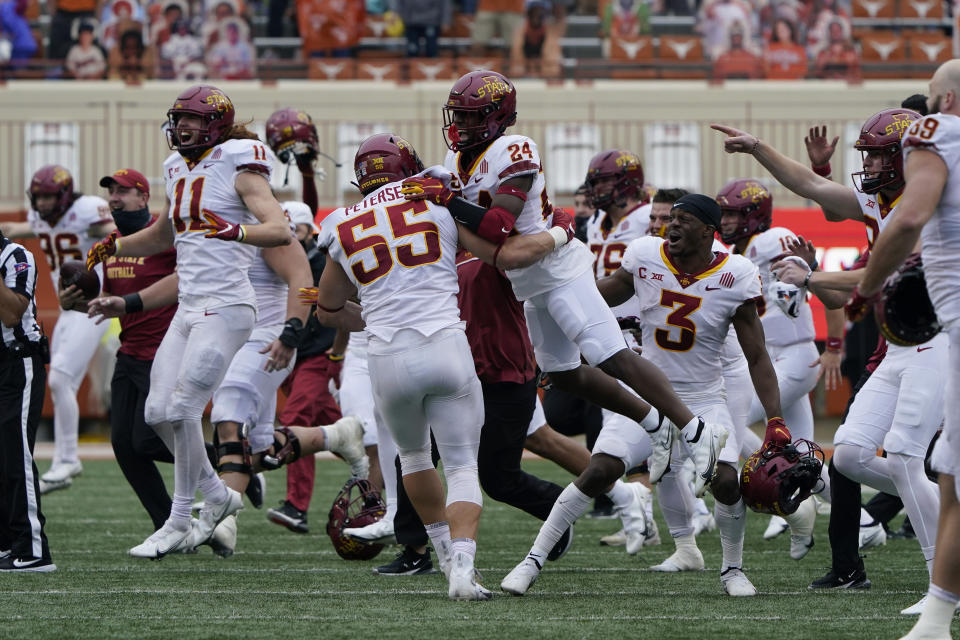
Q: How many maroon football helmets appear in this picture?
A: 11